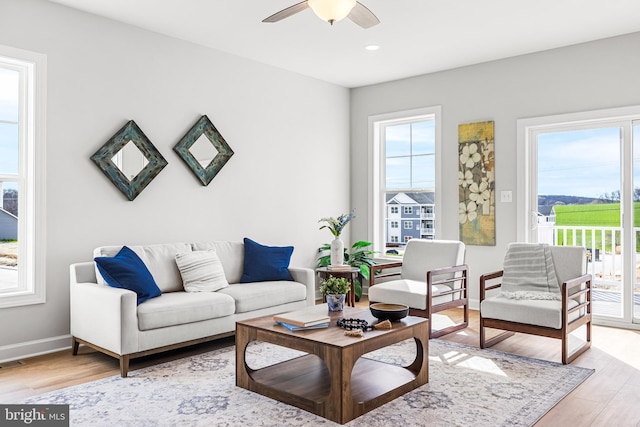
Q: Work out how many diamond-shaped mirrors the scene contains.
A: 2